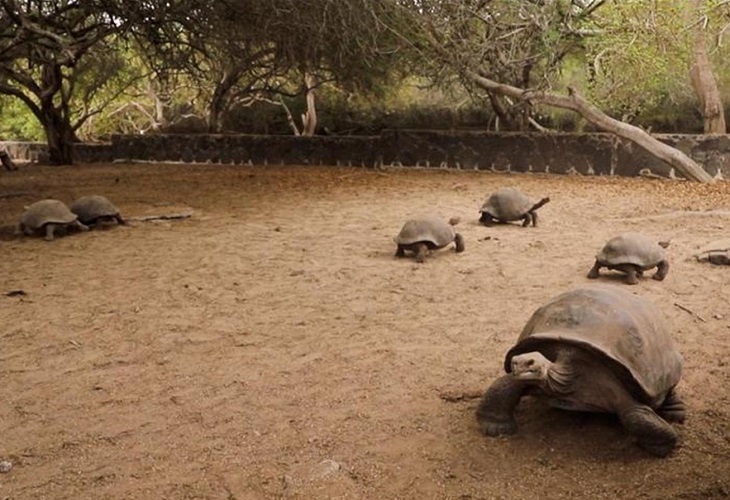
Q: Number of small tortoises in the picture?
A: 5